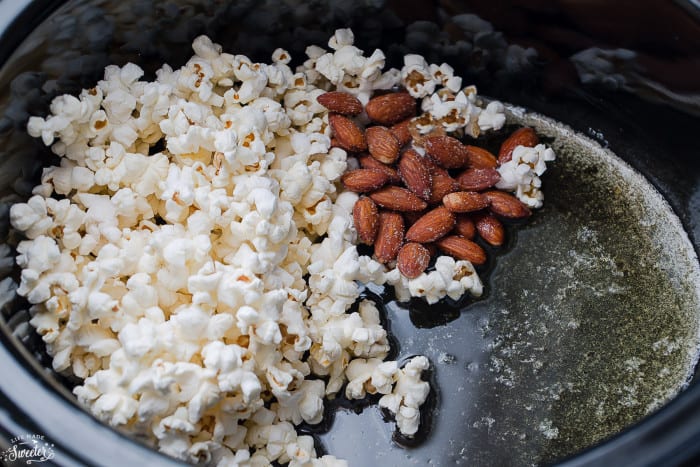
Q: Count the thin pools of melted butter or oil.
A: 1